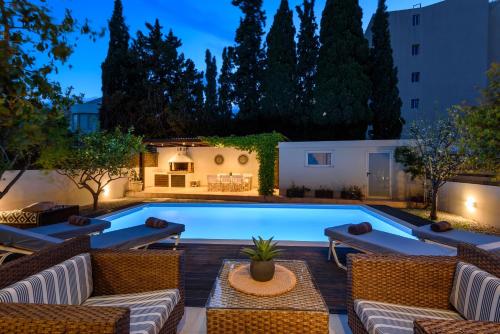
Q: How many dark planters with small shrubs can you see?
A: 3